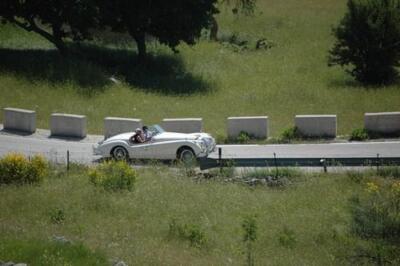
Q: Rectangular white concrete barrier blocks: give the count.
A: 7